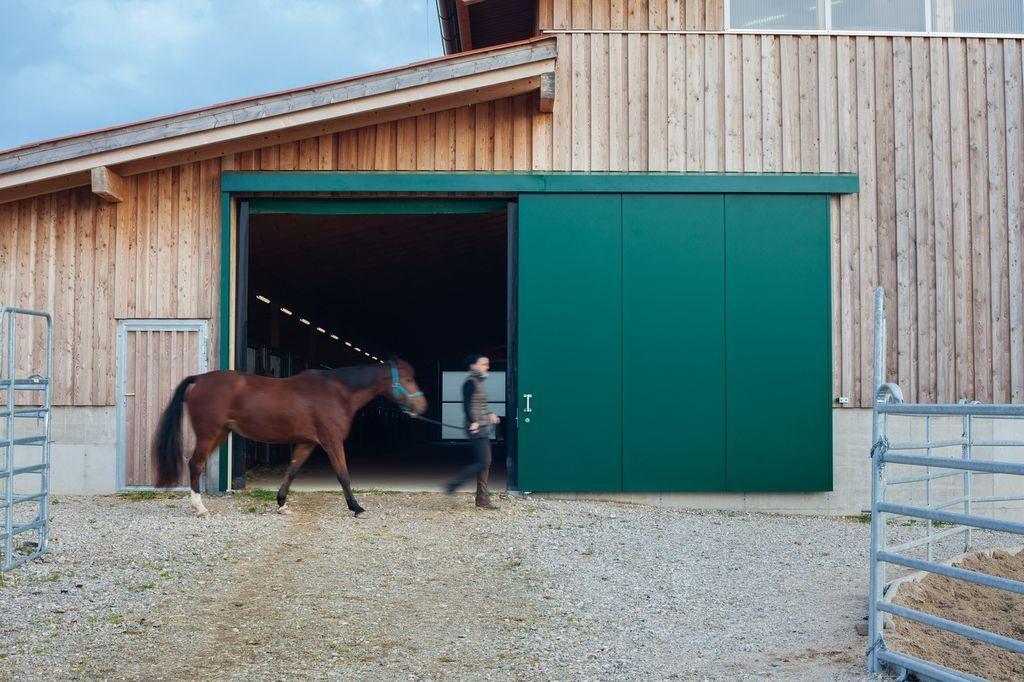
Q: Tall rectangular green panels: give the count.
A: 3